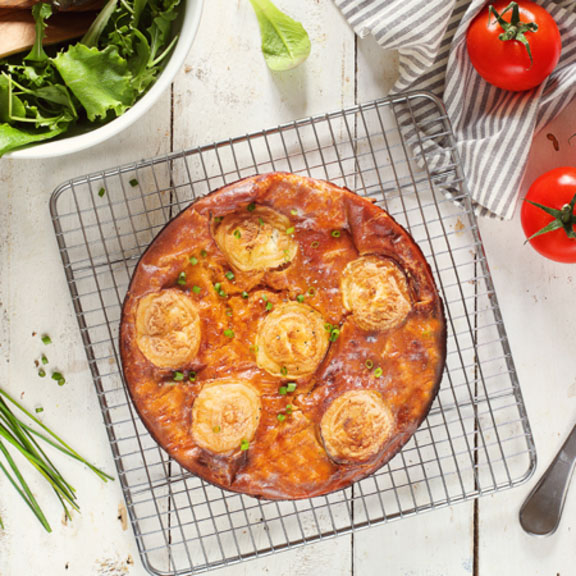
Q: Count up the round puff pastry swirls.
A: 6